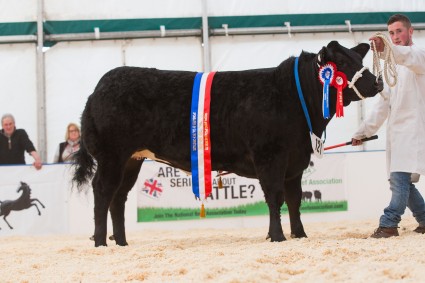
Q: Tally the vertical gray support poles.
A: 2